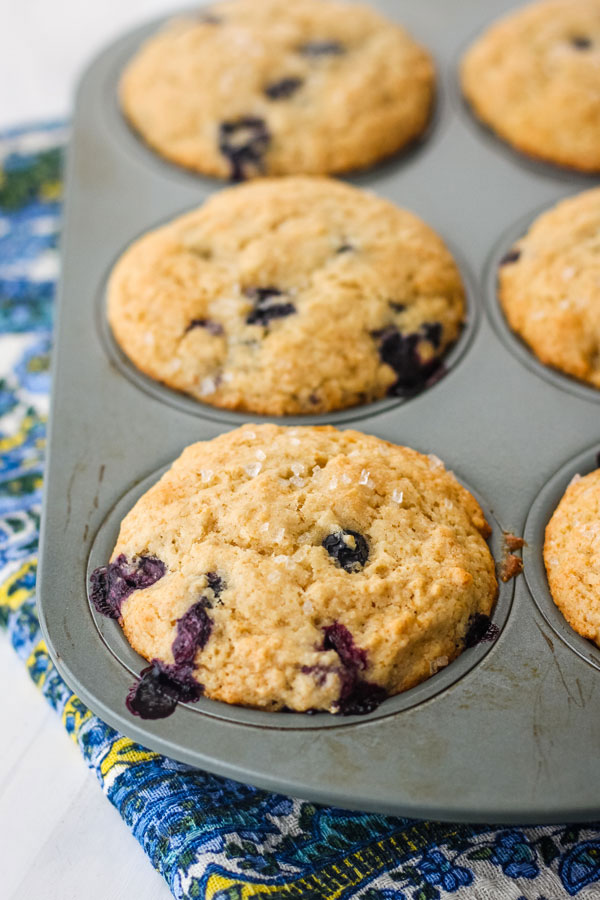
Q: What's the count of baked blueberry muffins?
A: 6